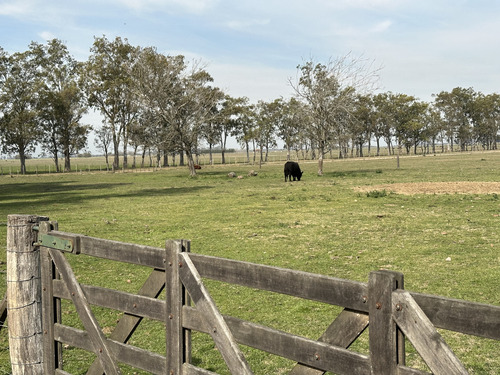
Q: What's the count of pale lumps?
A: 3